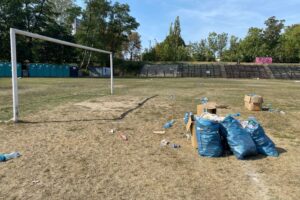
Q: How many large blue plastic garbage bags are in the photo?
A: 3